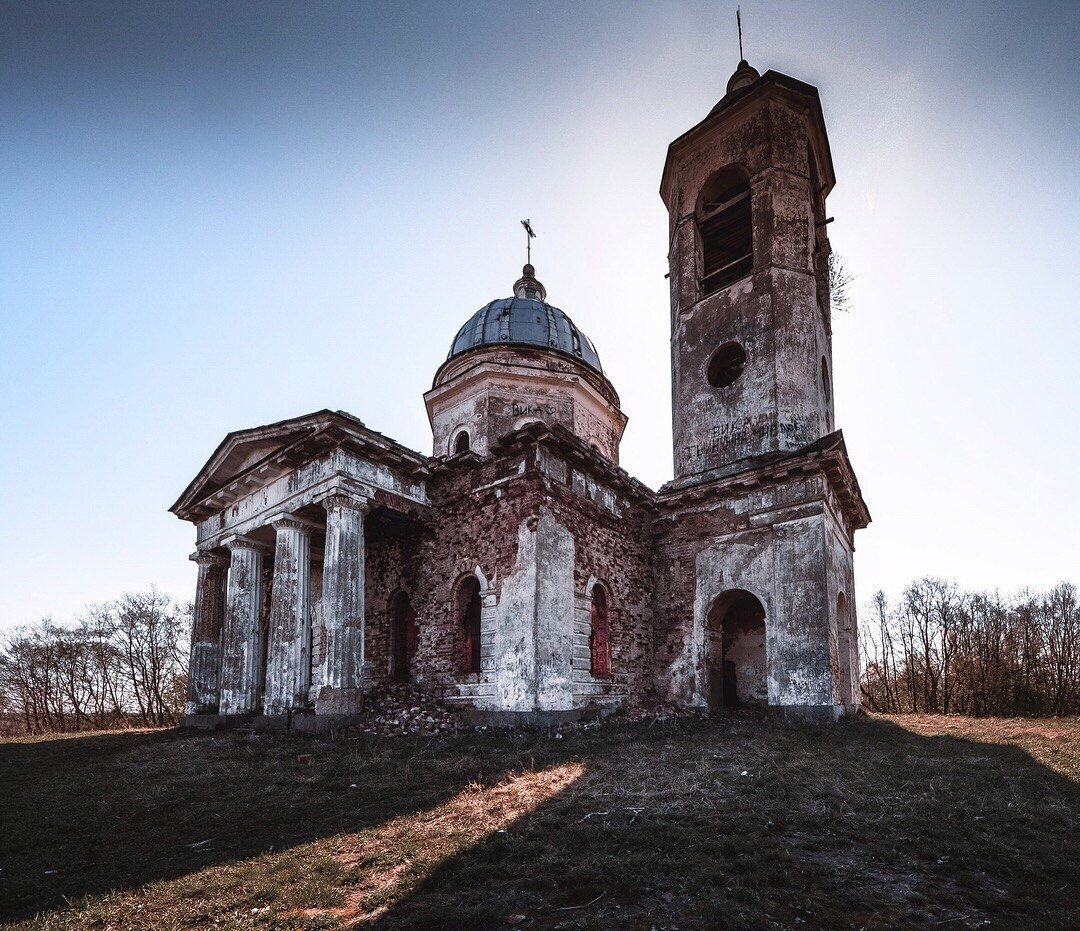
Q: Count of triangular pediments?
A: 1